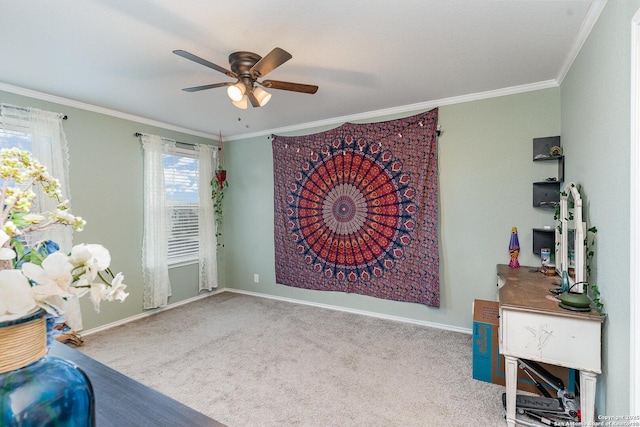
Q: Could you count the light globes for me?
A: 3